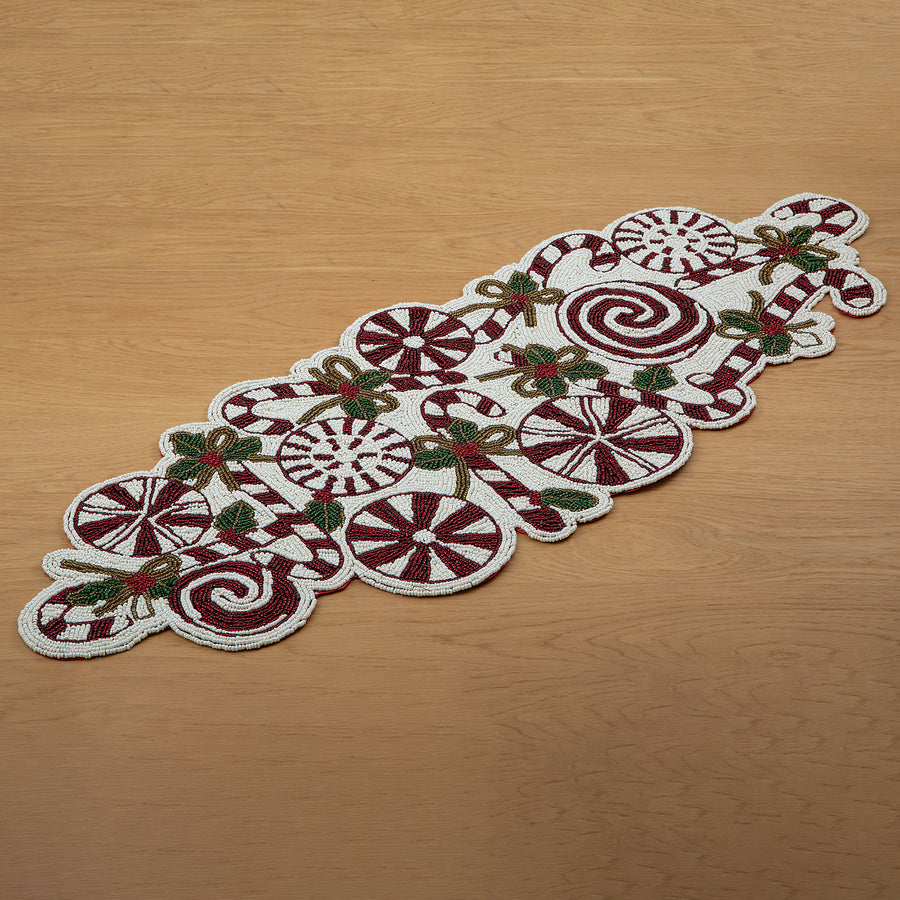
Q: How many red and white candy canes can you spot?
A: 8